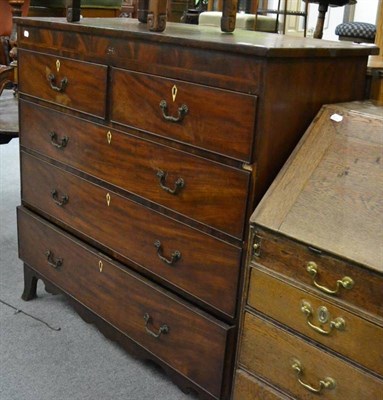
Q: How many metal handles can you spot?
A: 11